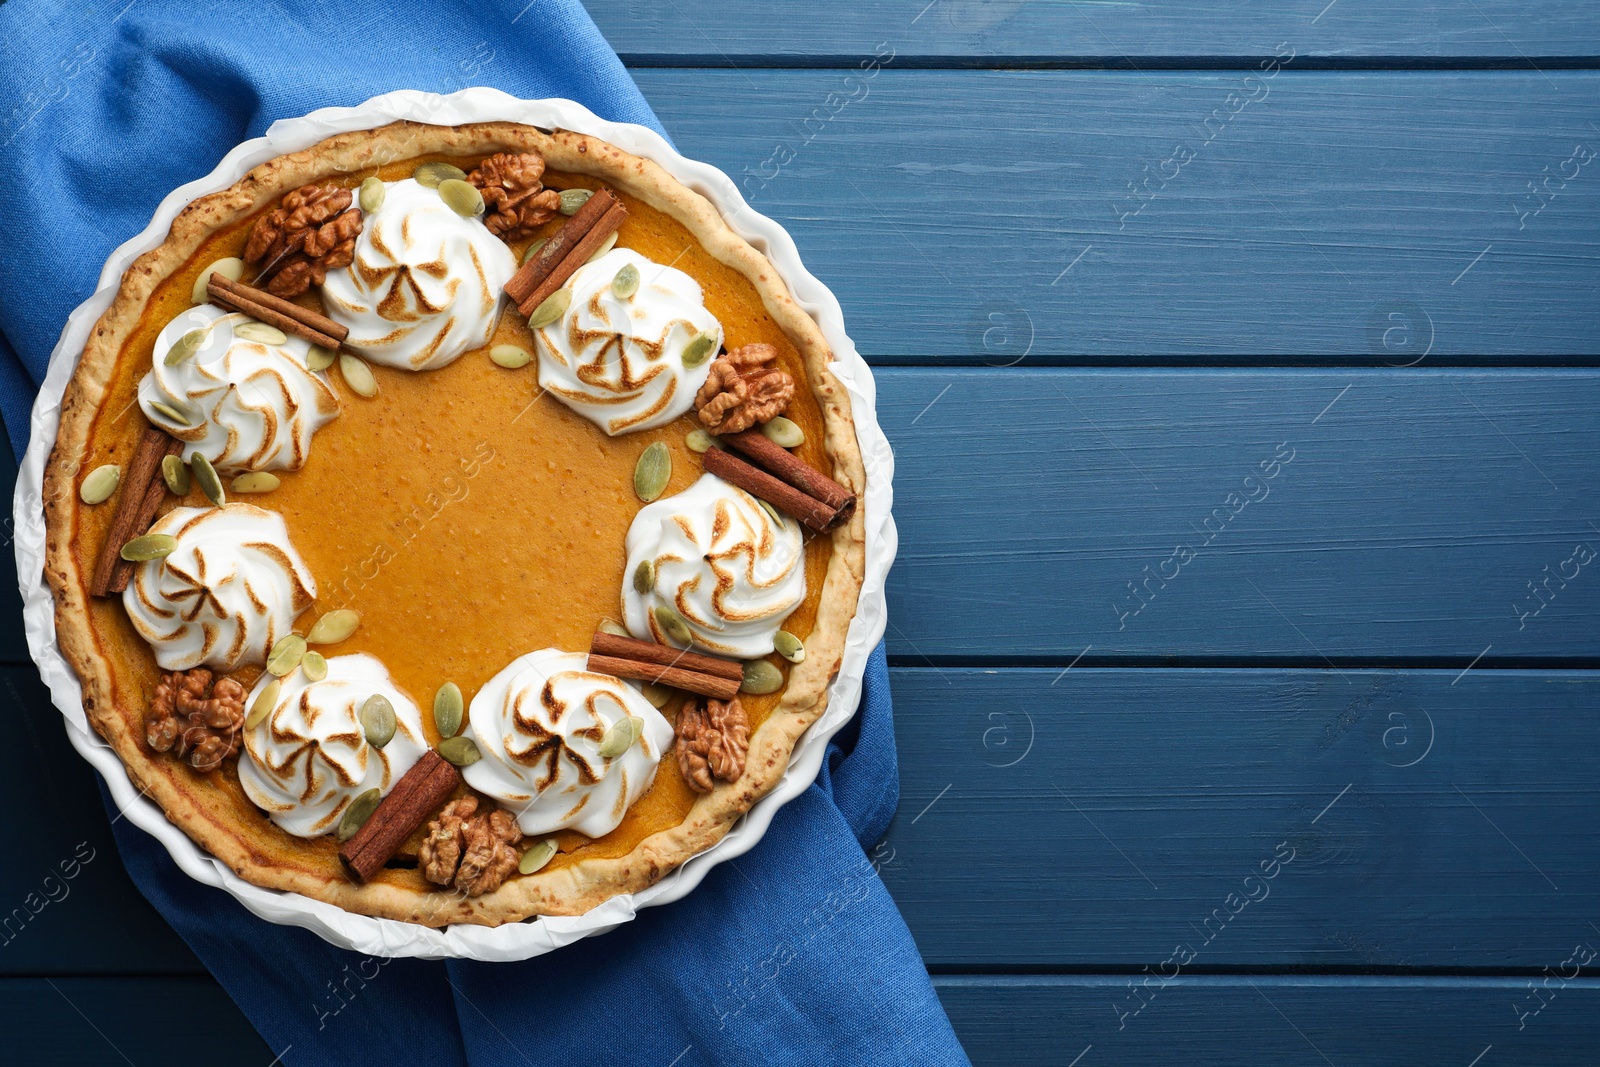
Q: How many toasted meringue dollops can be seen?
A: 7